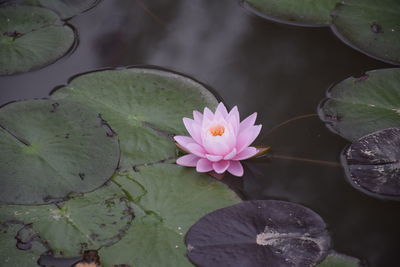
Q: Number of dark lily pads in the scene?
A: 2